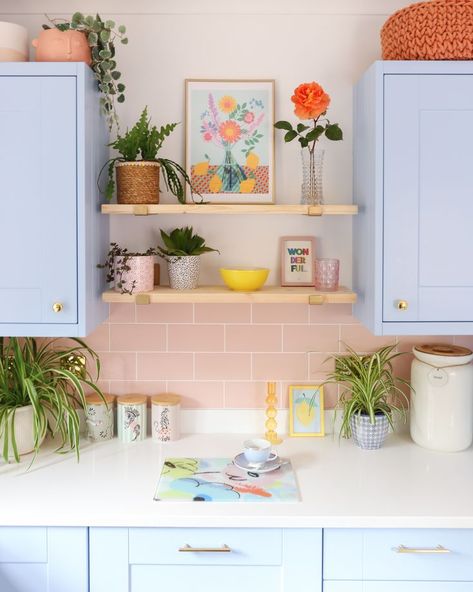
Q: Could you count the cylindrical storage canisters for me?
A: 4